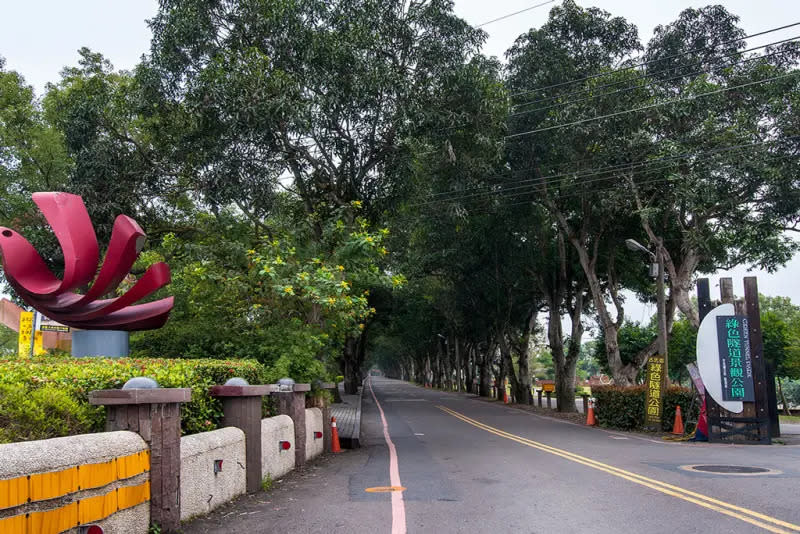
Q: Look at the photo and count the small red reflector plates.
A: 4